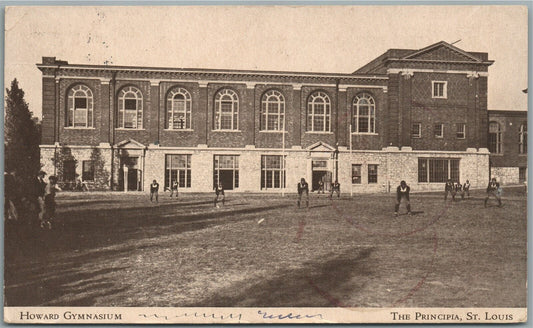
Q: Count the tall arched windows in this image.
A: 7